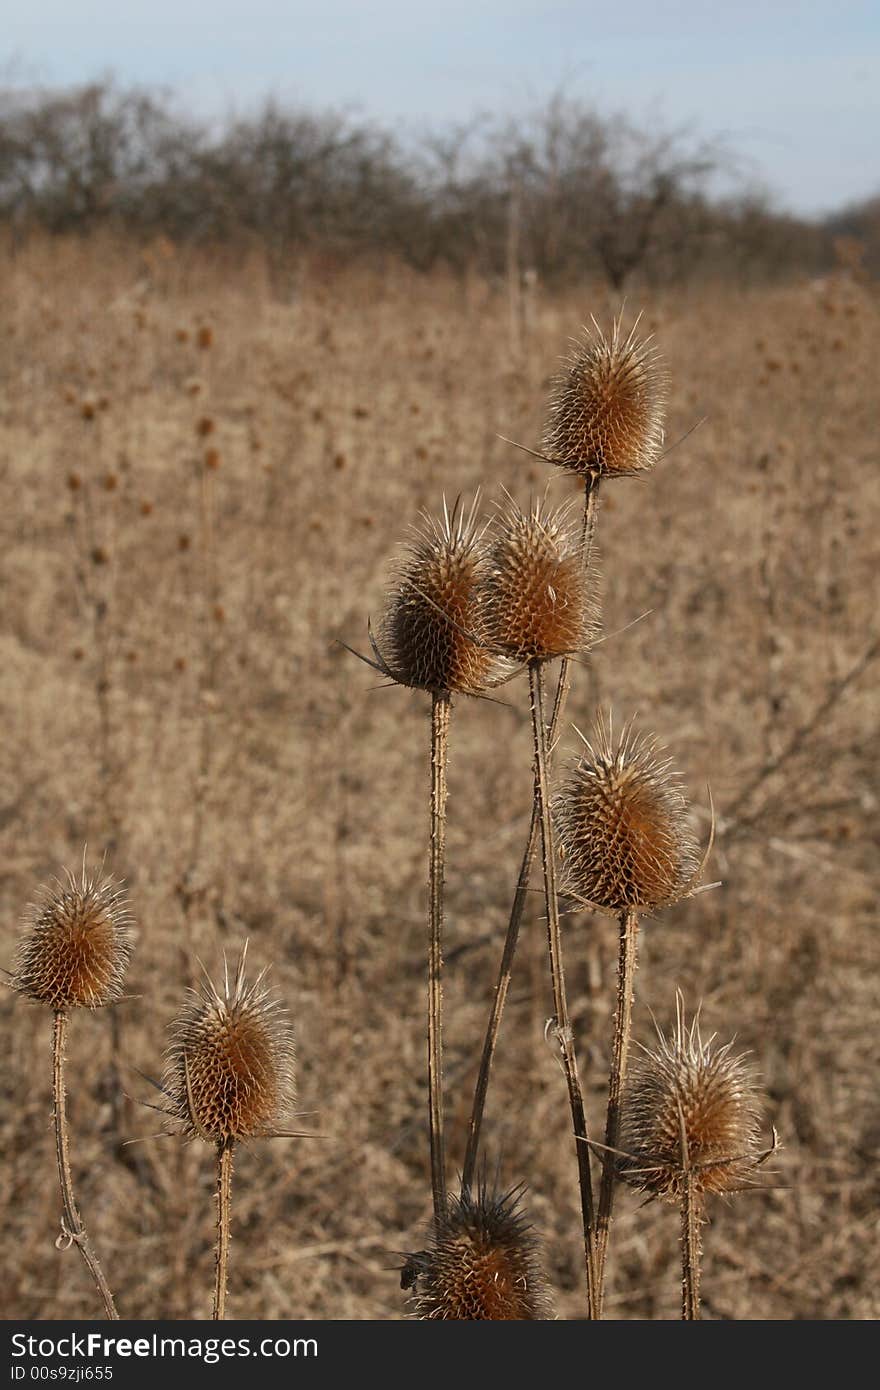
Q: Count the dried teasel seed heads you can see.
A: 8